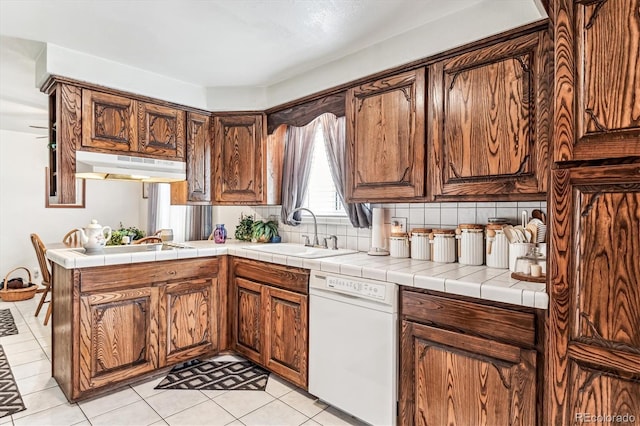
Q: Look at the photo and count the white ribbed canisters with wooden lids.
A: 5